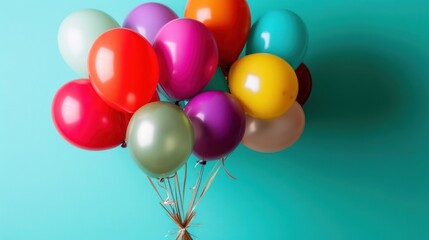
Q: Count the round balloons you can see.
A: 12